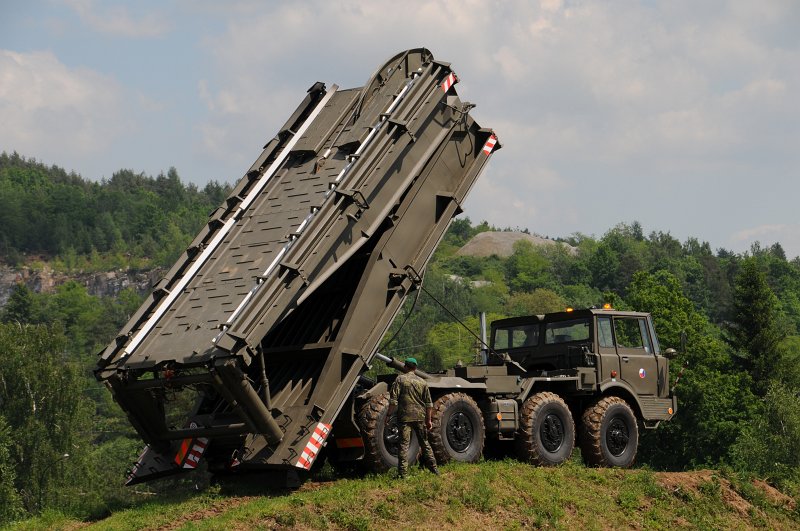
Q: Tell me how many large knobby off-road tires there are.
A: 4